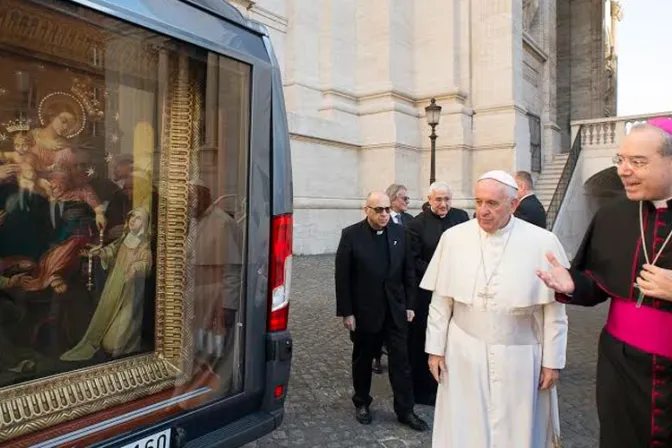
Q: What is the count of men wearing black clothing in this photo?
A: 5